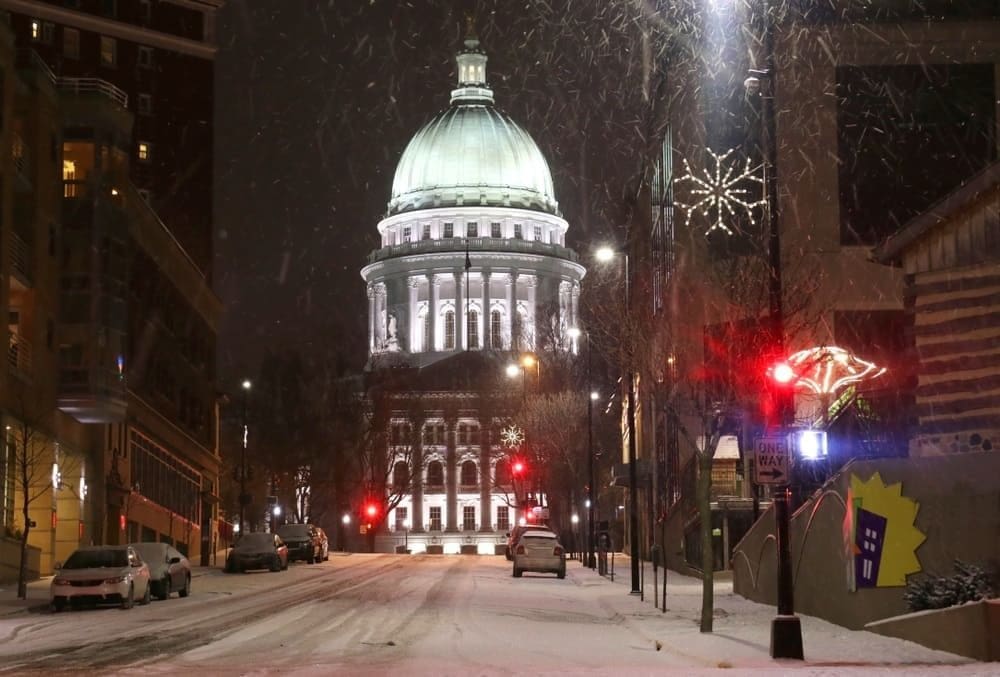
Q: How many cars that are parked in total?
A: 7